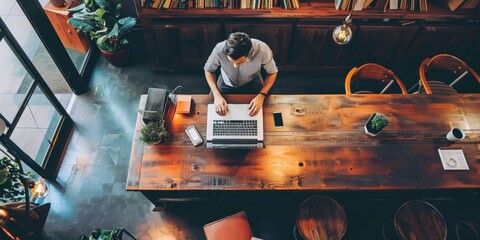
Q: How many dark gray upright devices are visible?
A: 1